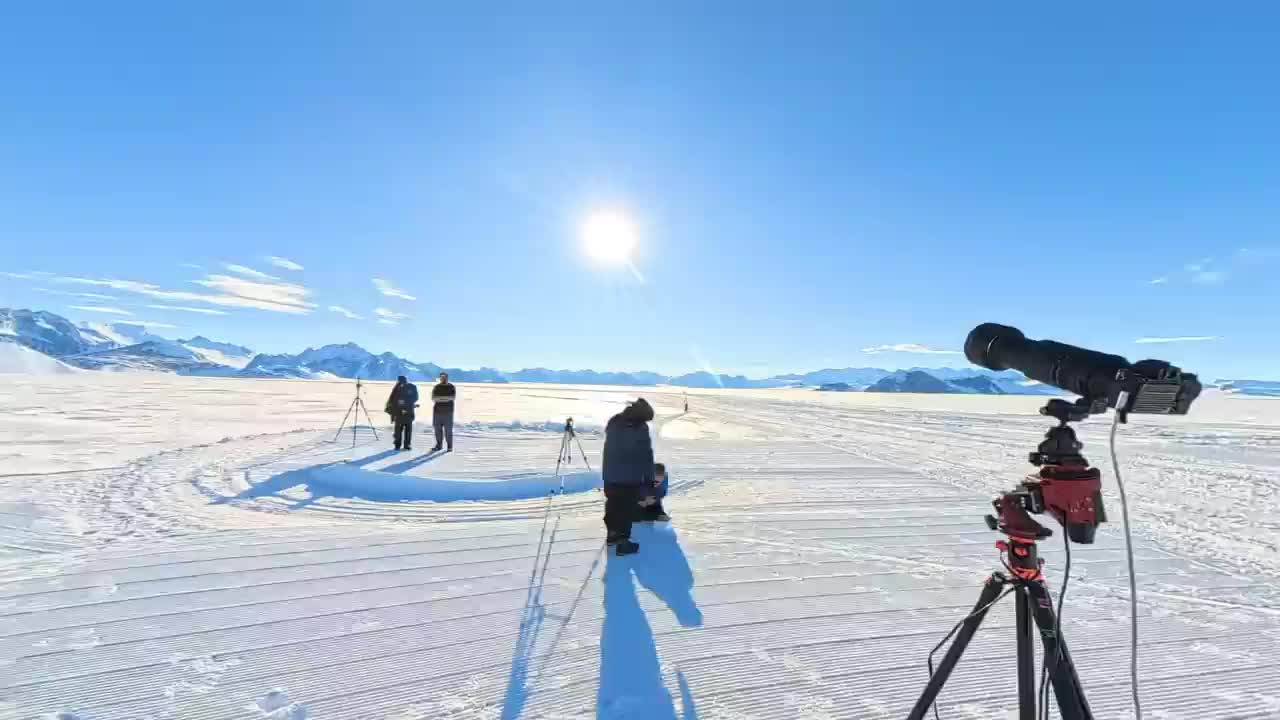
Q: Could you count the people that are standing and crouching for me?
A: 4